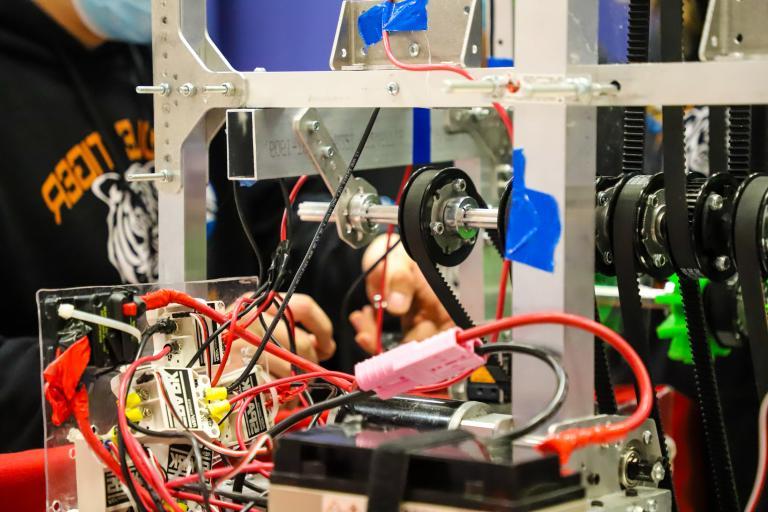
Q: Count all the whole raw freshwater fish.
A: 0